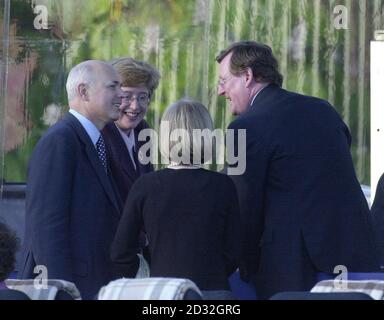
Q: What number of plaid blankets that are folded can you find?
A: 3